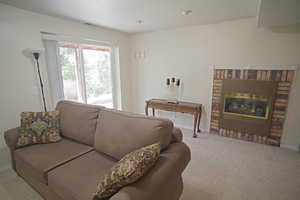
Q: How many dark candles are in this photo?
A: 3